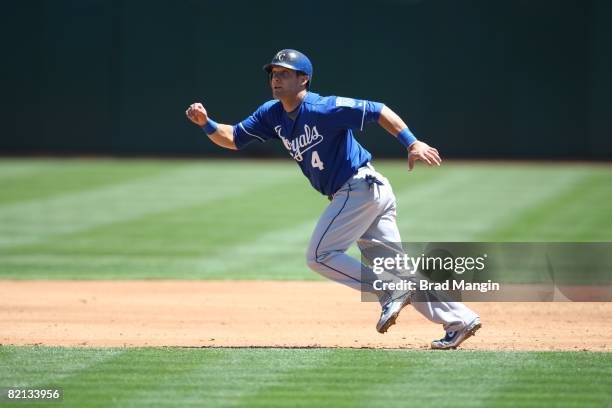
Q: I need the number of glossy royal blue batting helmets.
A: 1